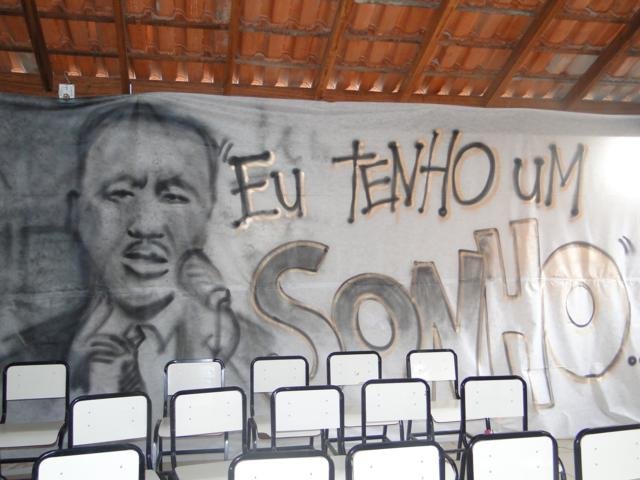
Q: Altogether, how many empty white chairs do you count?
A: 15